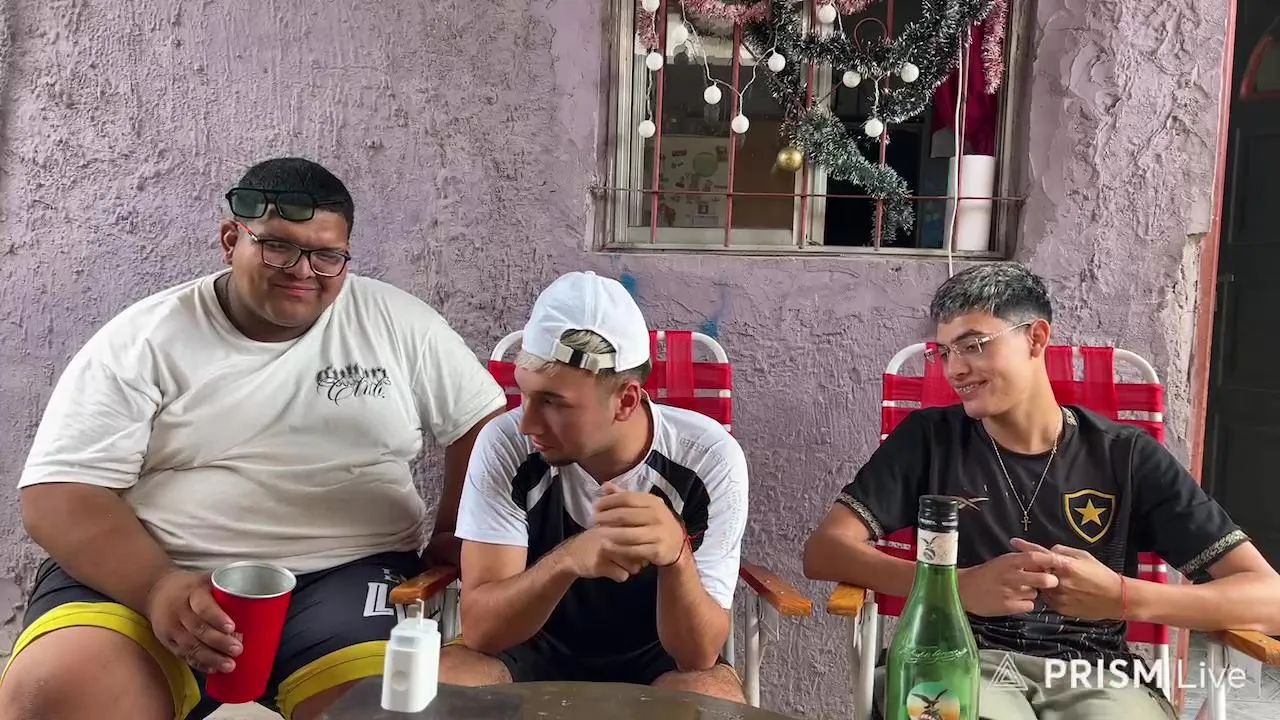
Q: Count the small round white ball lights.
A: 11